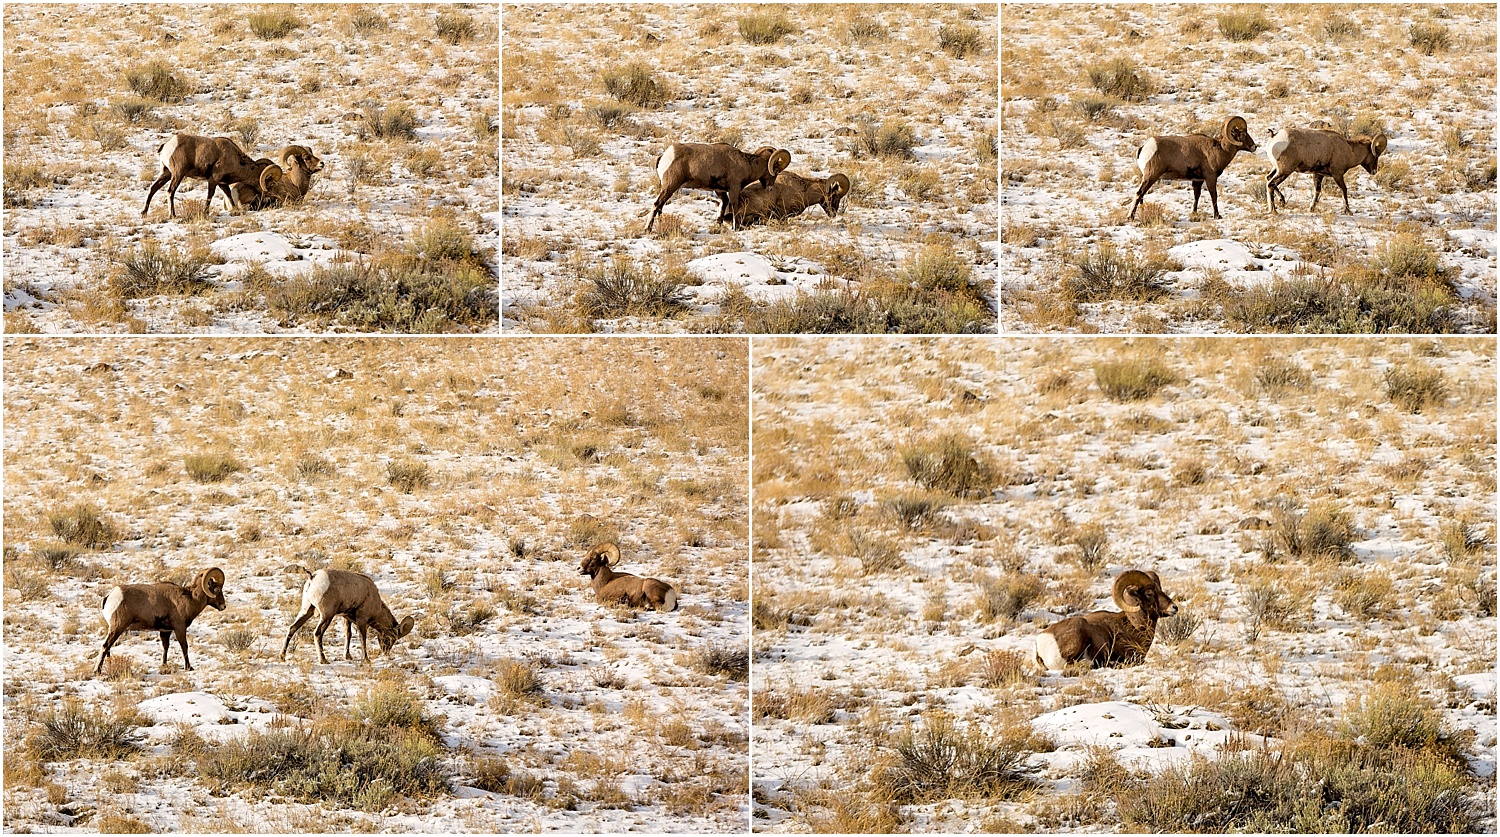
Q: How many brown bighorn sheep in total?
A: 10